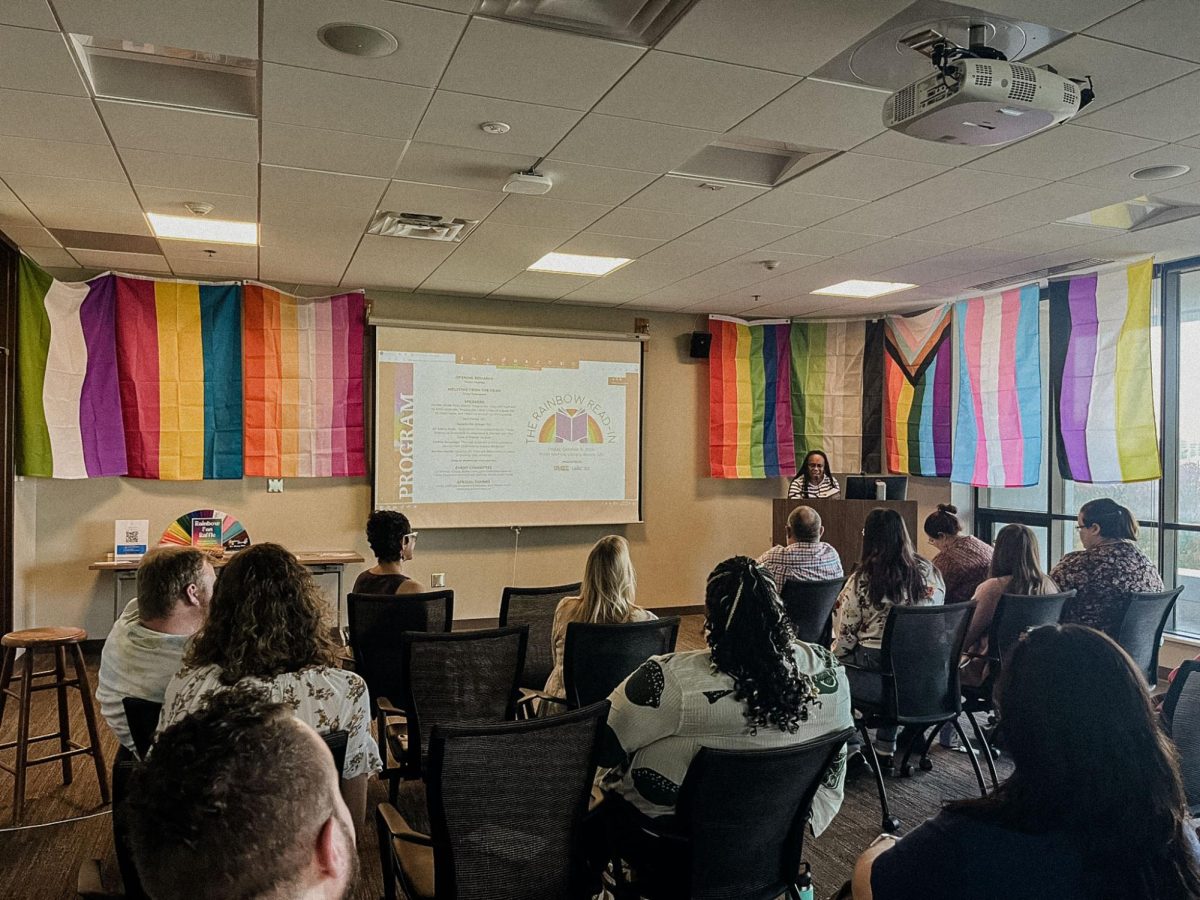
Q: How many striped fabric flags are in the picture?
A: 8